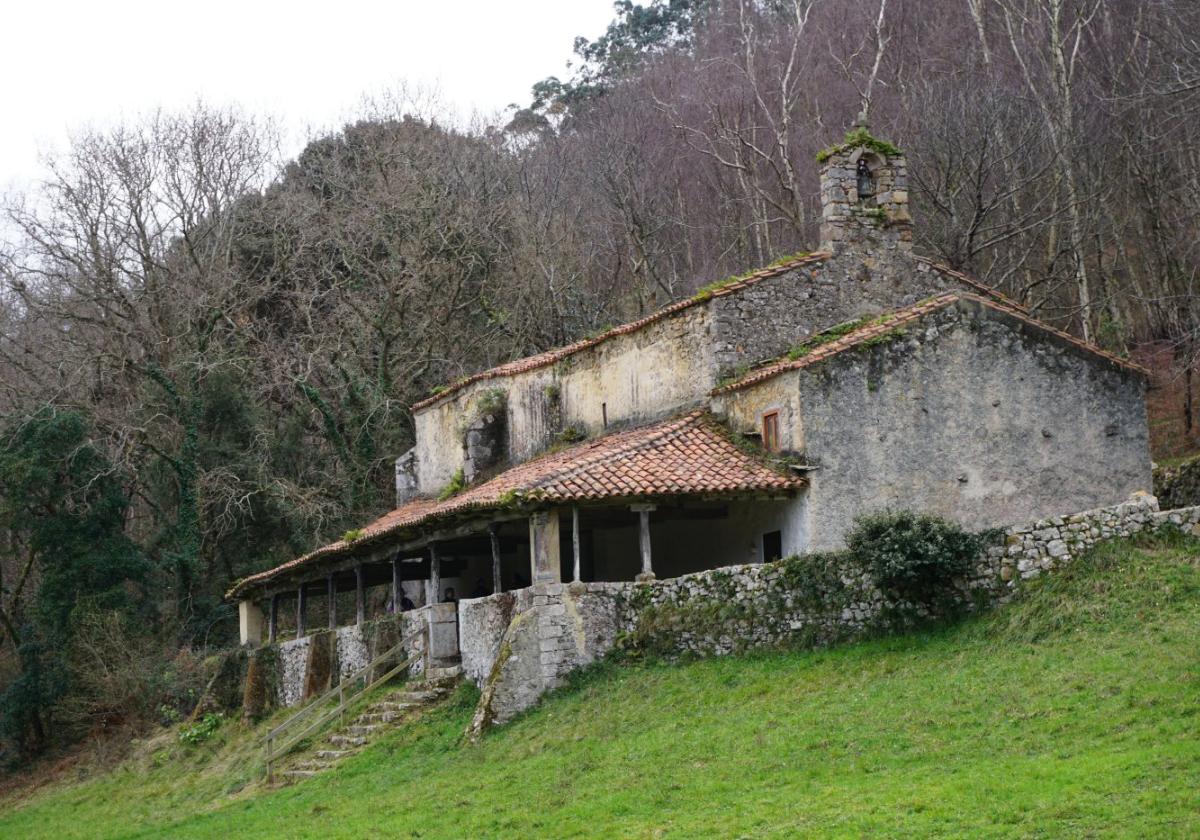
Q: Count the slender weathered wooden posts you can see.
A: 9